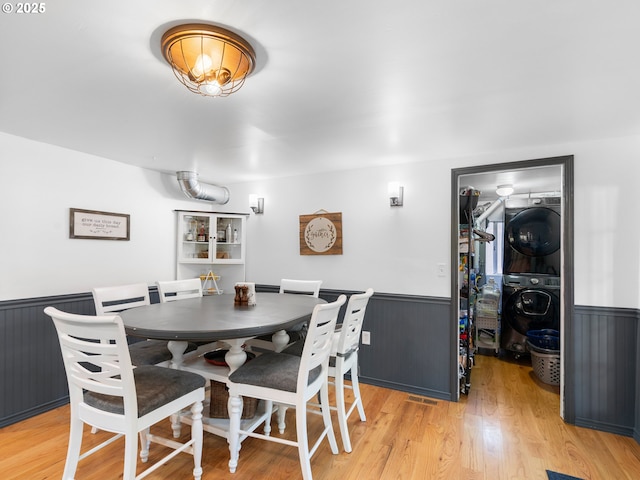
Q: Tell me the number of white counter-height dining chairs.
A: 6